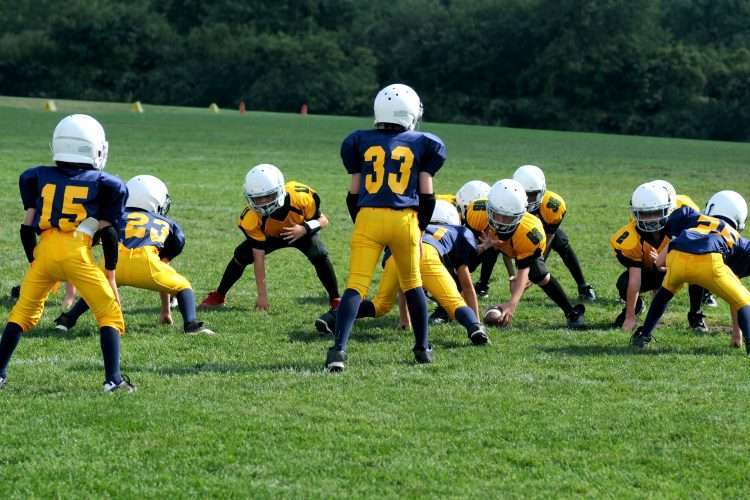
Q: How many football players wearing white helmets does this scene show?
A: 11